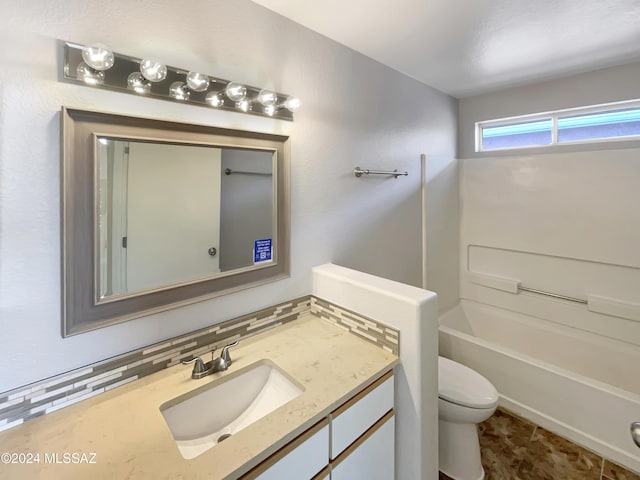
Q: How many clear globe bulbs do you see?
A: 6